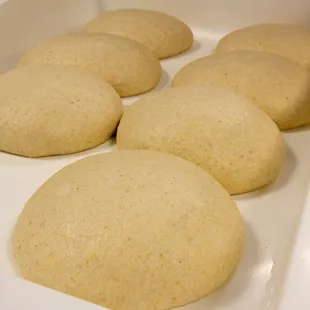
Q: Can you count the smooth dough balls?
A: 7